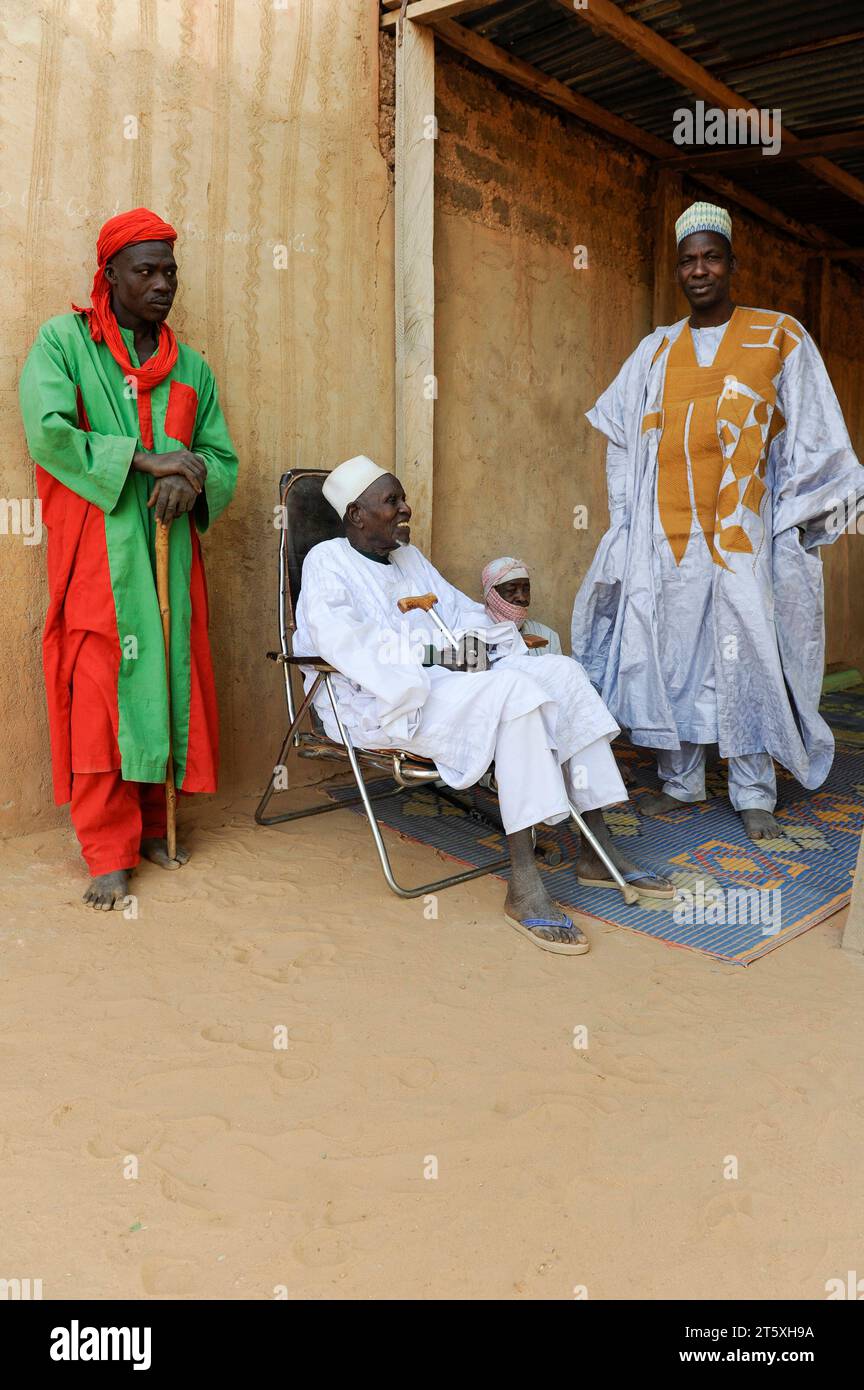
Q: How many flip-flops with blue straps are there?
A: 2